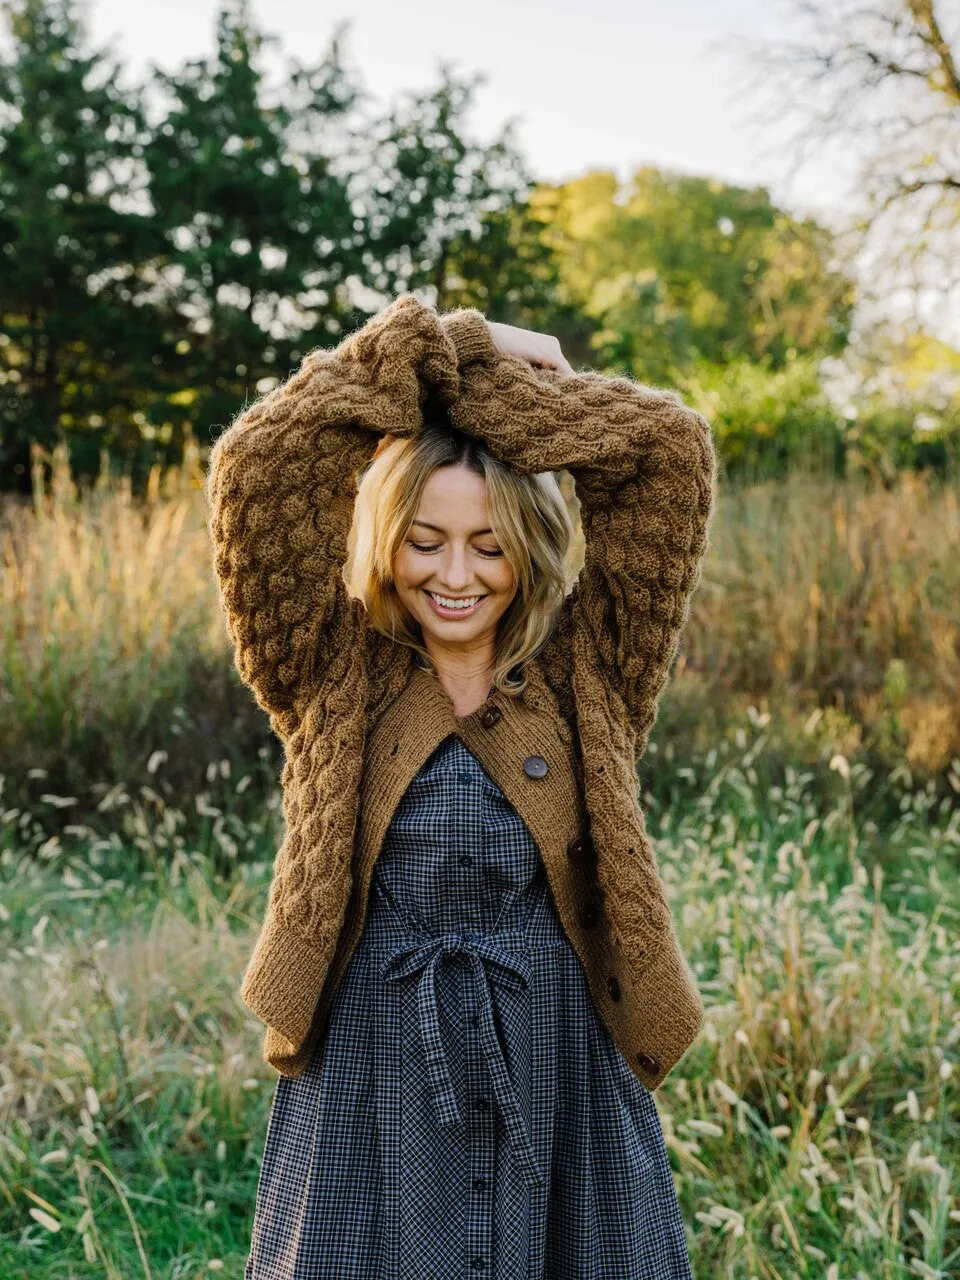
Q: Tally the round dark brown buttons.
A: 6